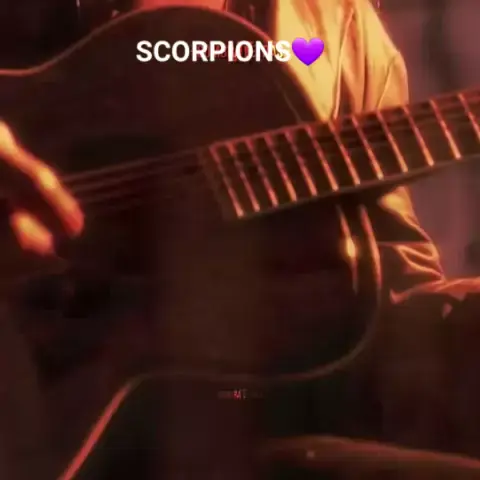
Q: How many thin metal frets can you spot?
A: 12